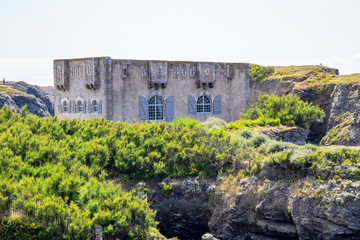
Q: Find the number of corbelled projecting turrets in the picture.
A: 4